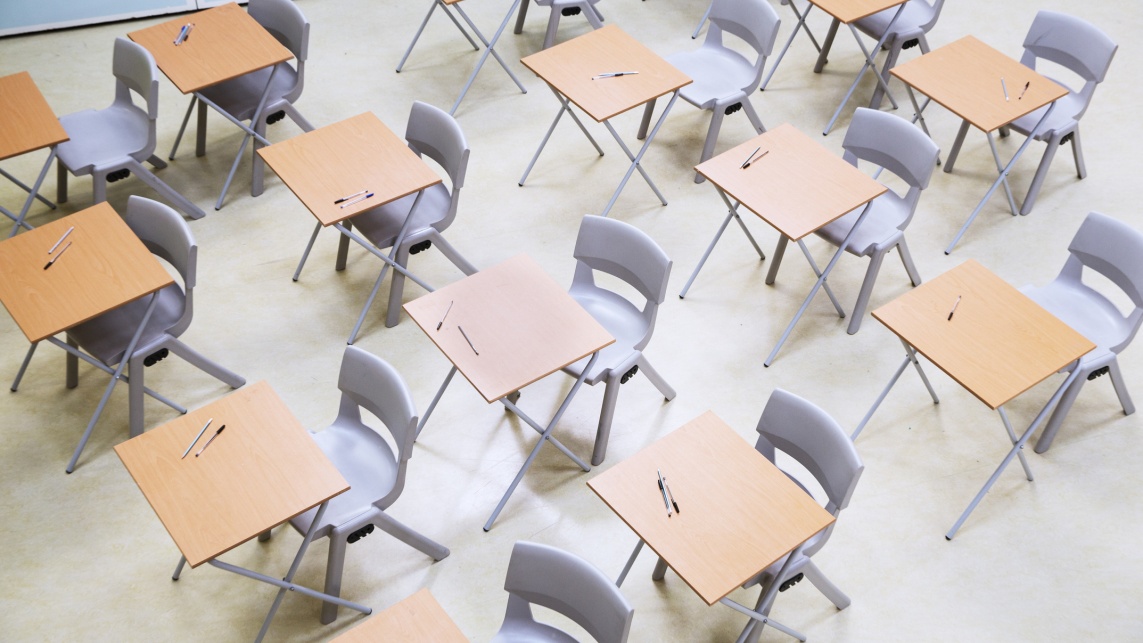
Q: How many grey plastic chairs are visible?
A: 14